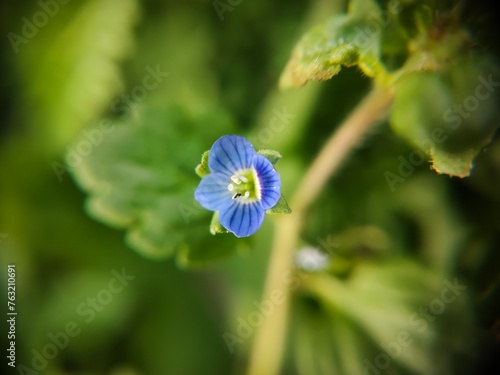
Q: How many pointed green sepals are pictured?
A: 4